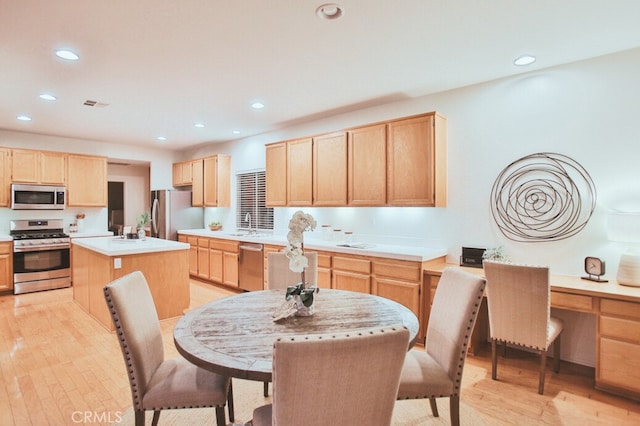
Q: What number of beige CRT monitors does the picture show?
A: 0